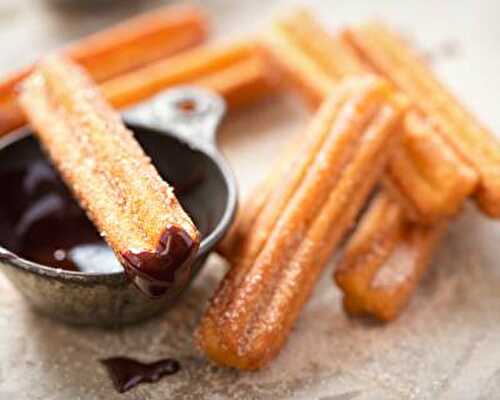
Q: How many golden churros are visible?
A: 8